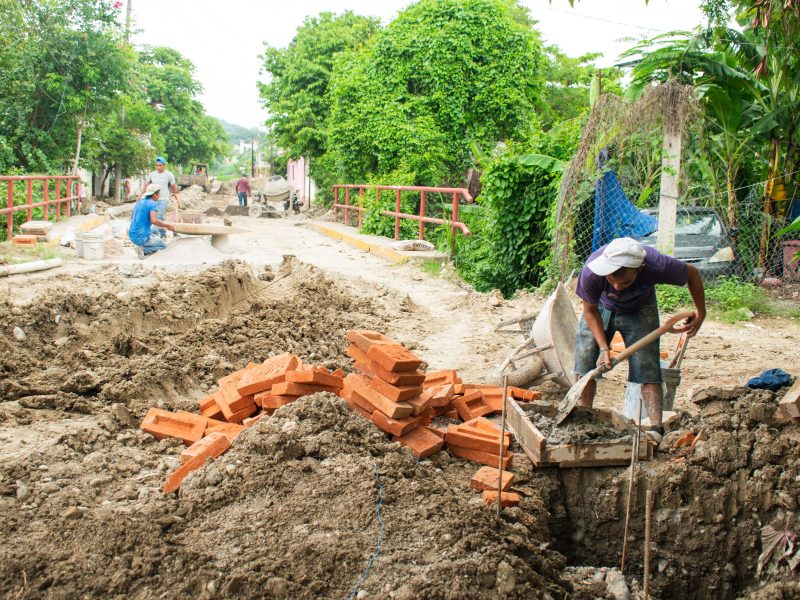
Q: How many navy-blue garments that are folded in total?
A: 1